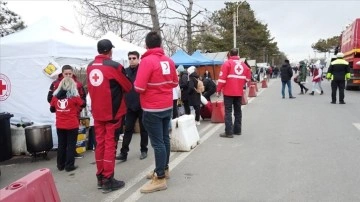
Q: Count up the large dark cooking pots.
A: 1